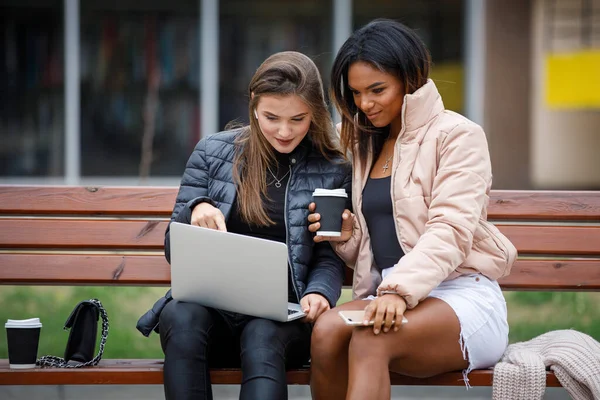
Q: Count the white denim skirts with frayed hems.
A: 1